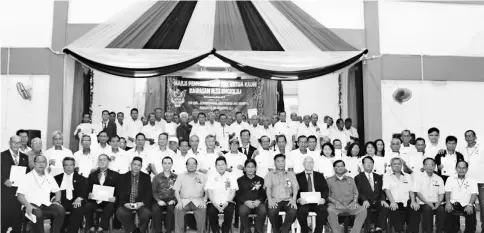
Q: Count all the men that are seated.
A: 15